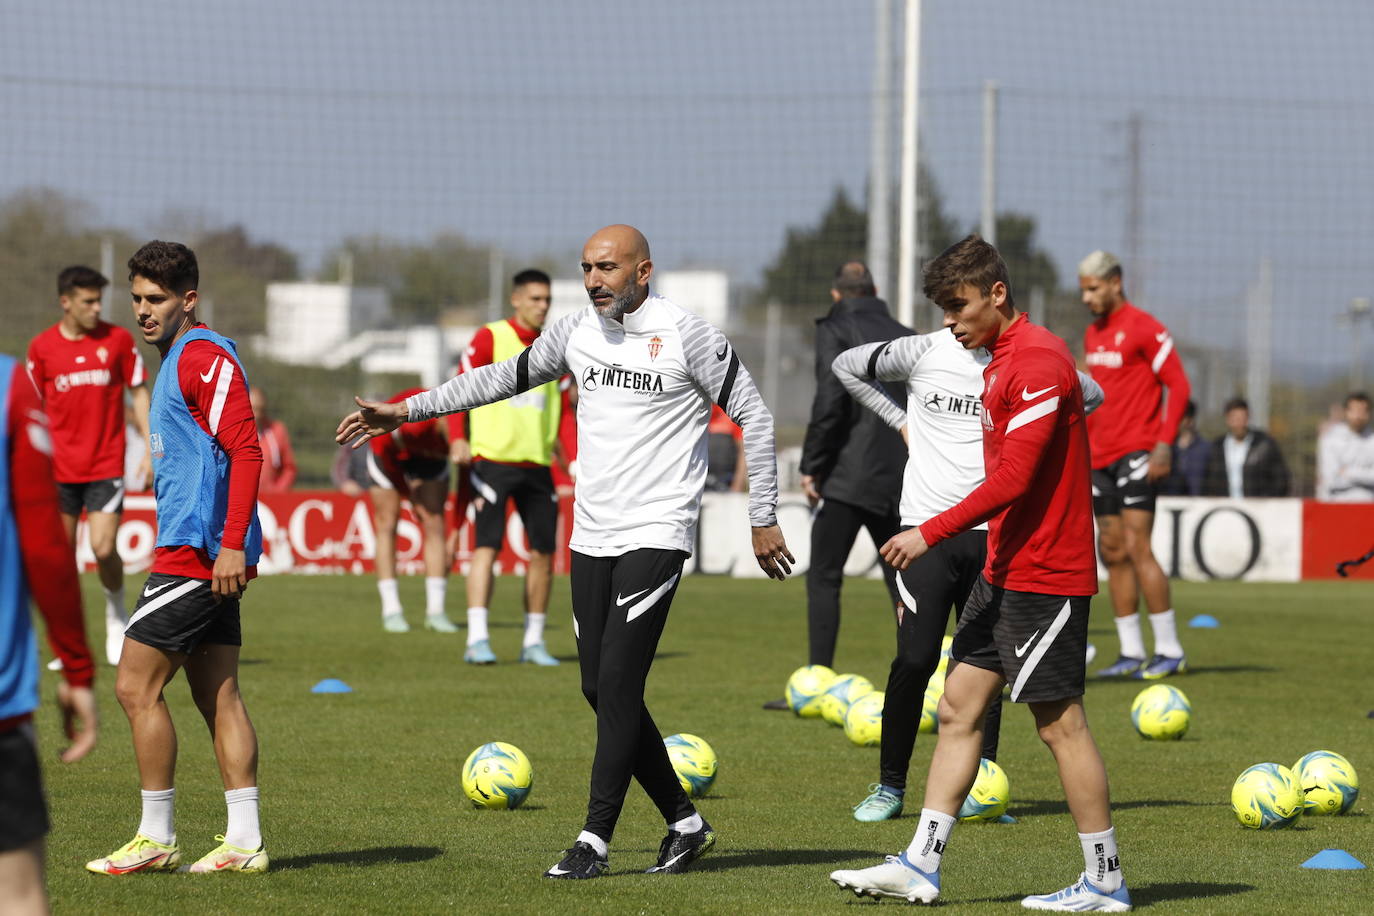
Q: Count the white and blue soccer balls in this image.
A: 0